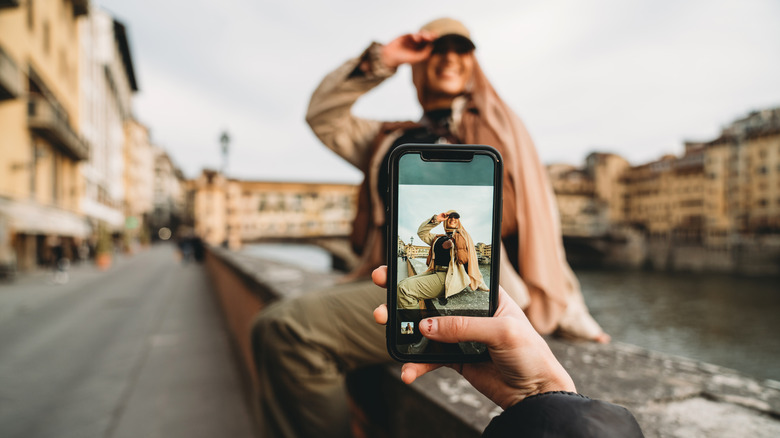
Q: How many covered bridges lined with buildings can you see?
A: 1